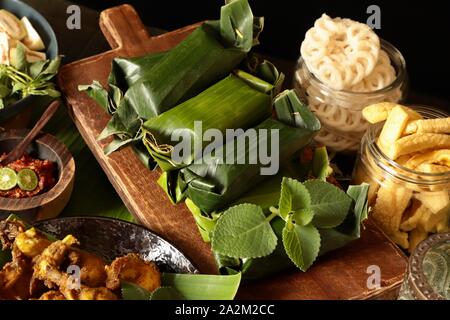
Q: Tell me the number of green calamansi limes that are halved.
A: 2